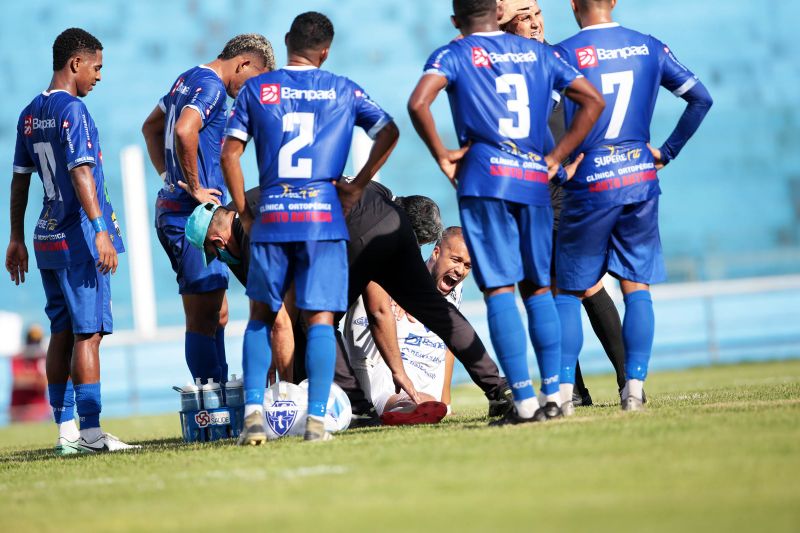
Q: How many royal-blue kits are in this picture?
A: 5